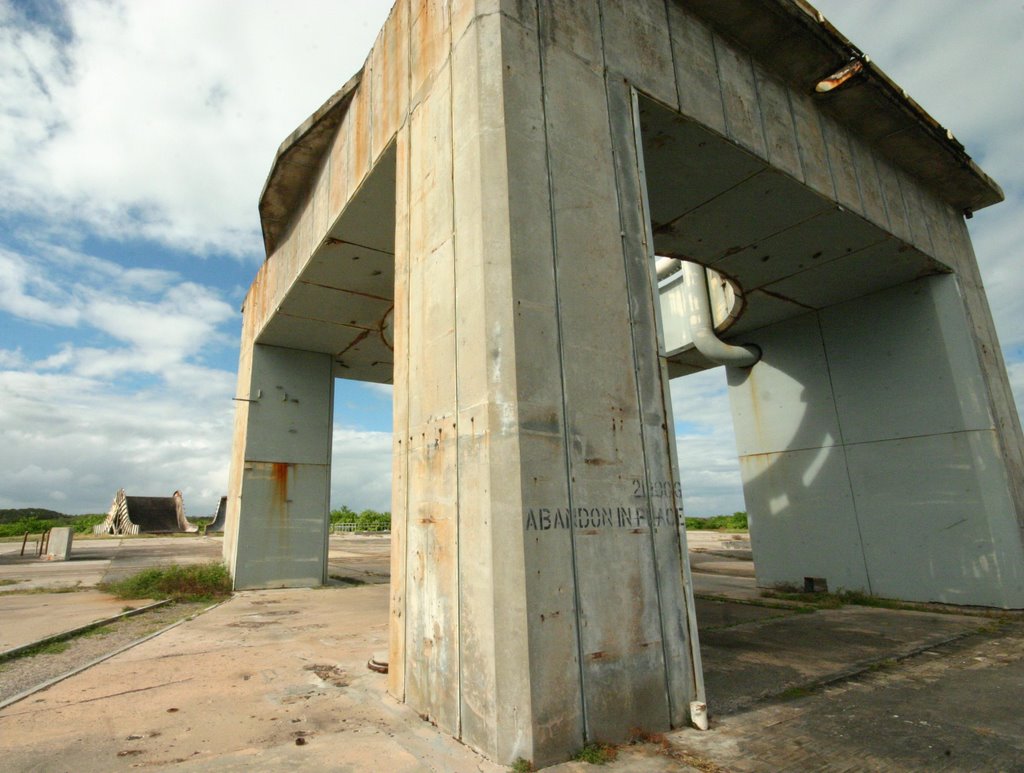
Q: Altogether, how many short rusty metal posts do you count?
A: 3